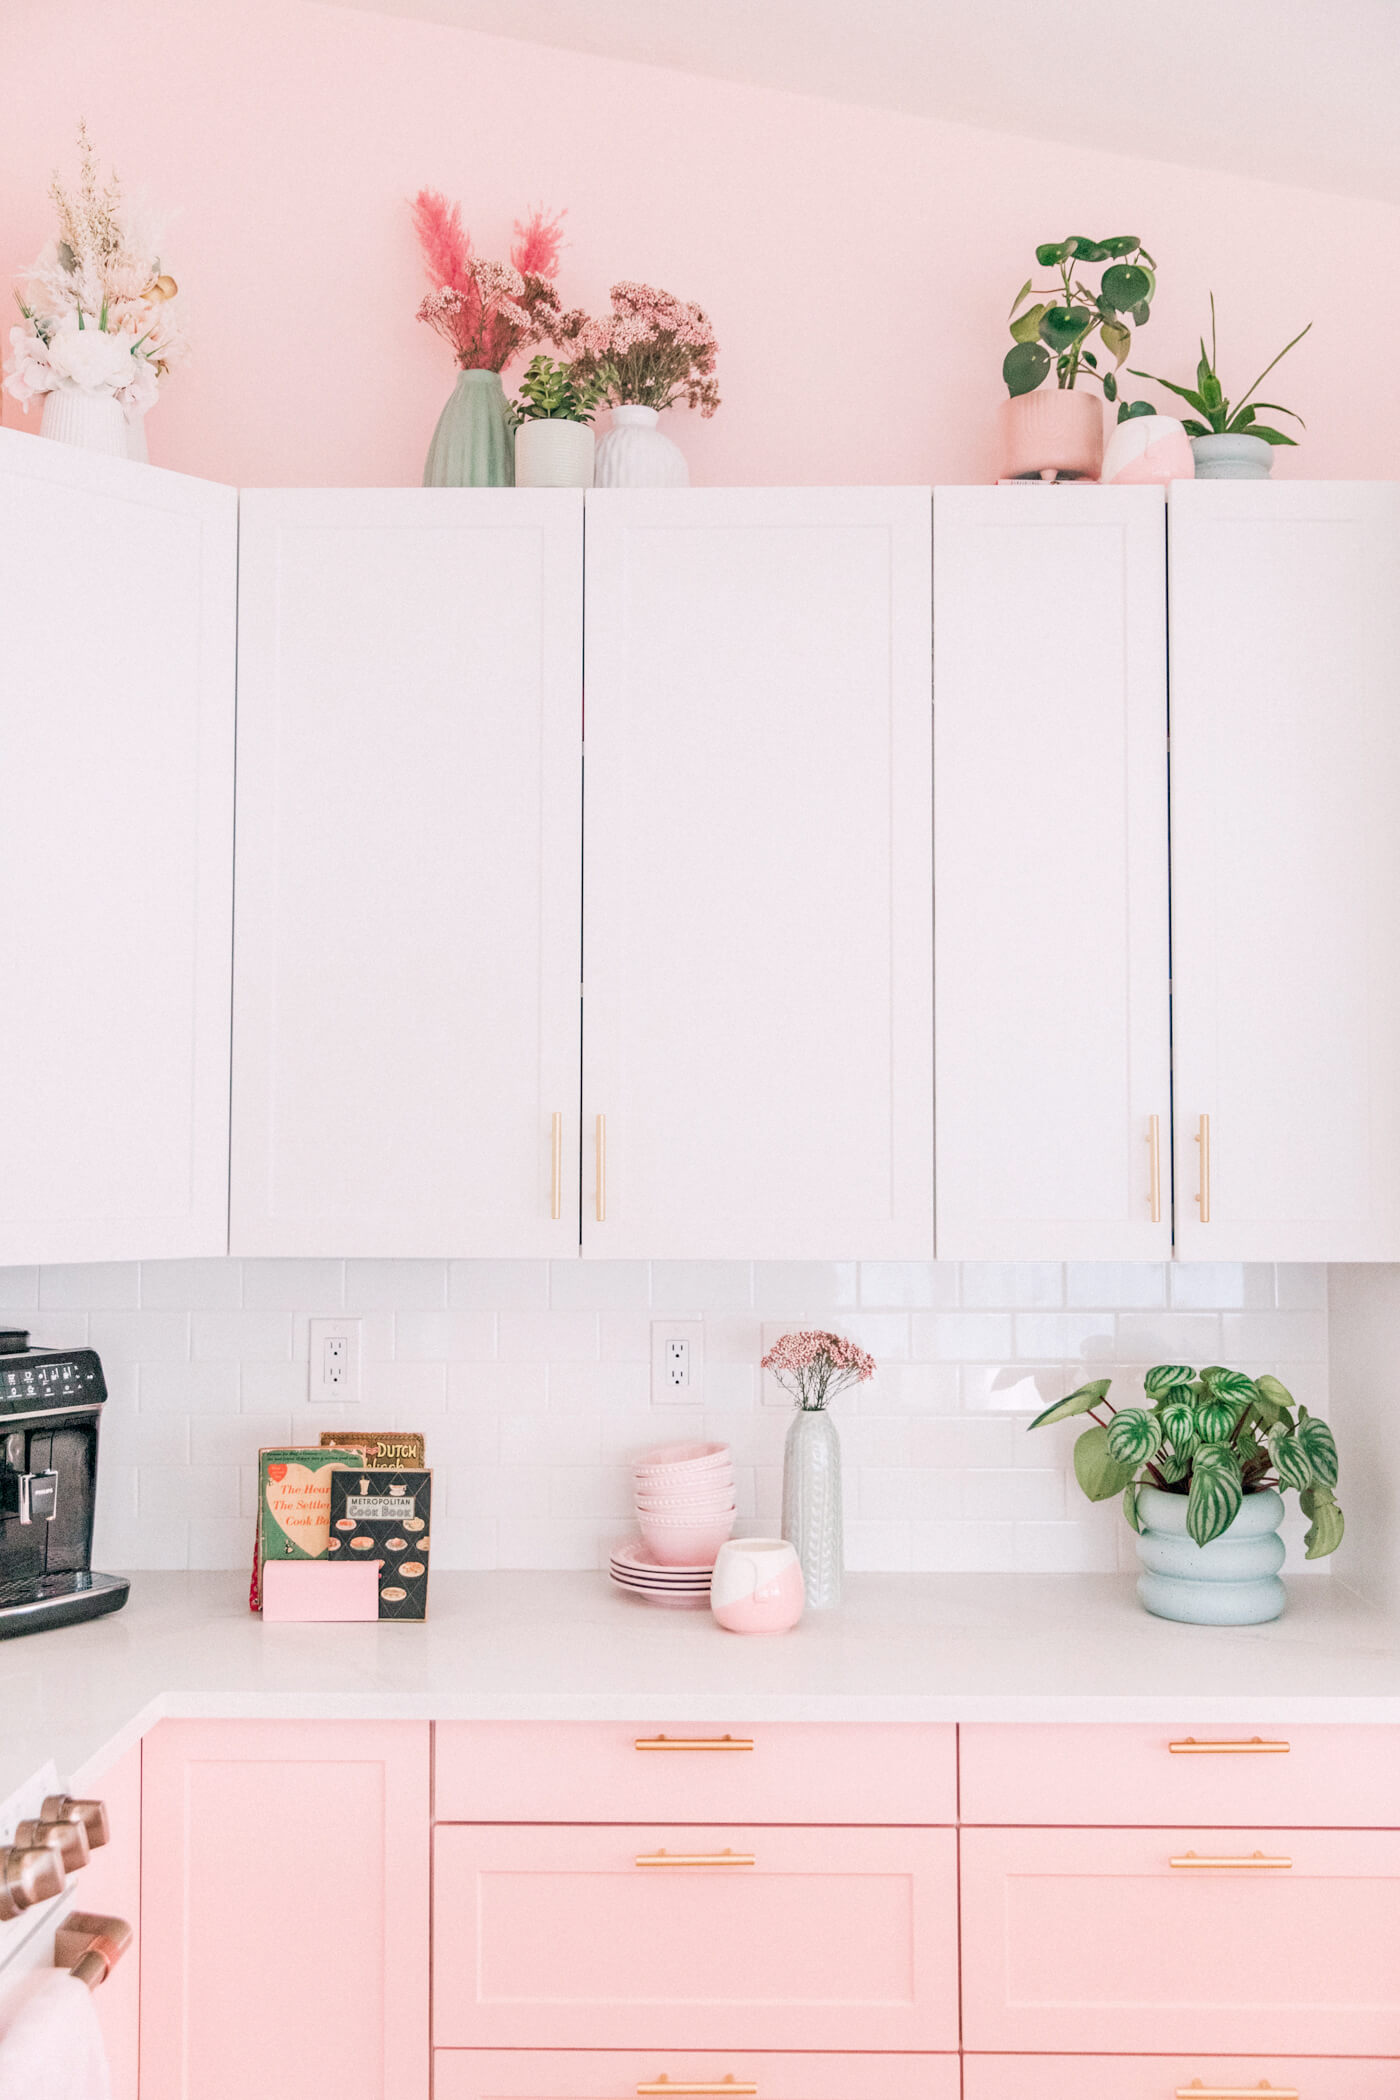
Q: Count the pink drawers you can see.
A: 6